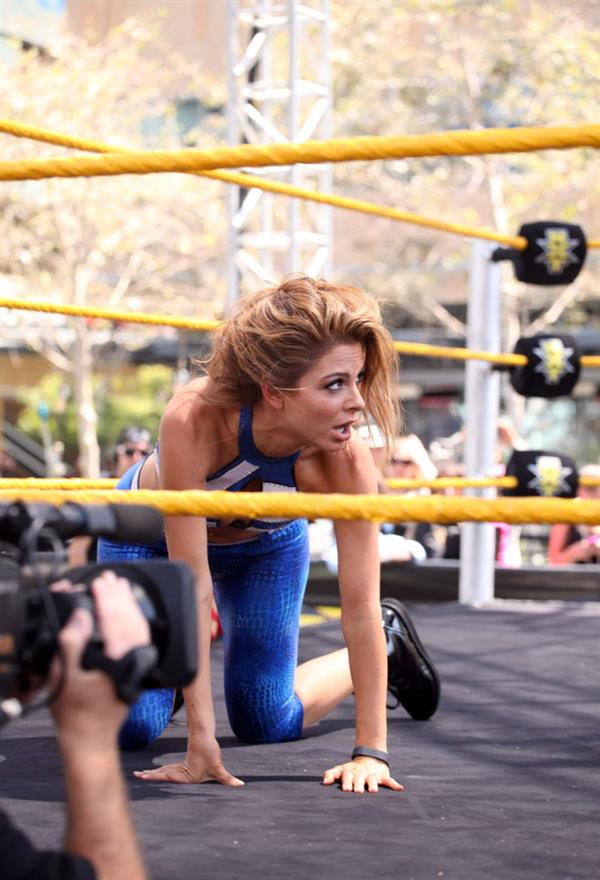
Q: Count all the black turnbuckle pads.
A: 3